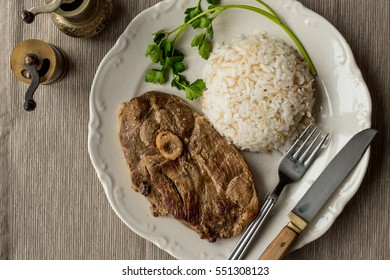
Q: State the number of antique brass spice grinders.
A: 2